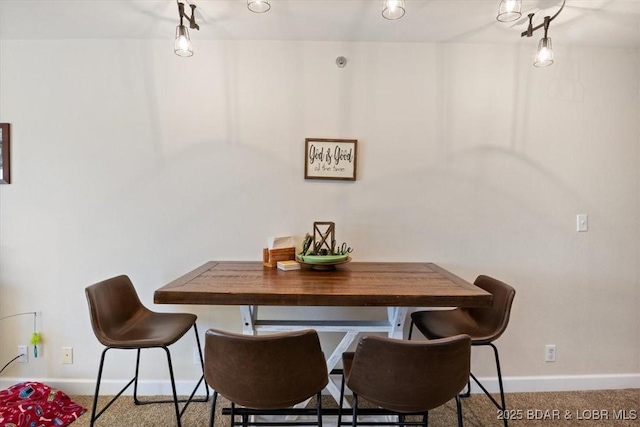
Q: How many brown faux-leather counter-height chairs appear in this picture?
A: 4